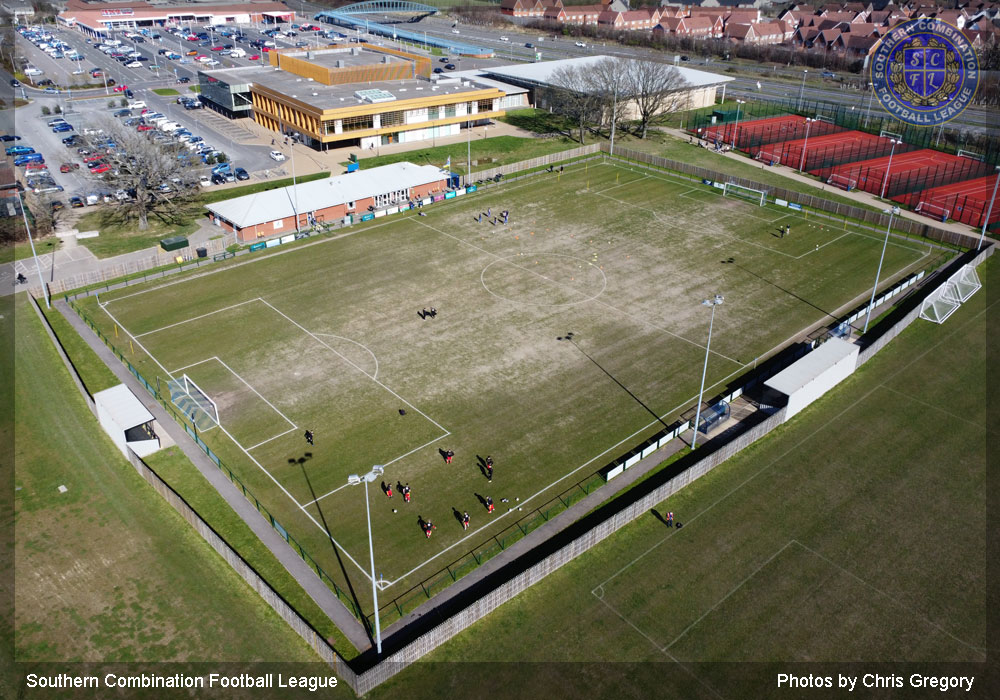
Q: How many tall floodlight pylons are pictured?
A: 8